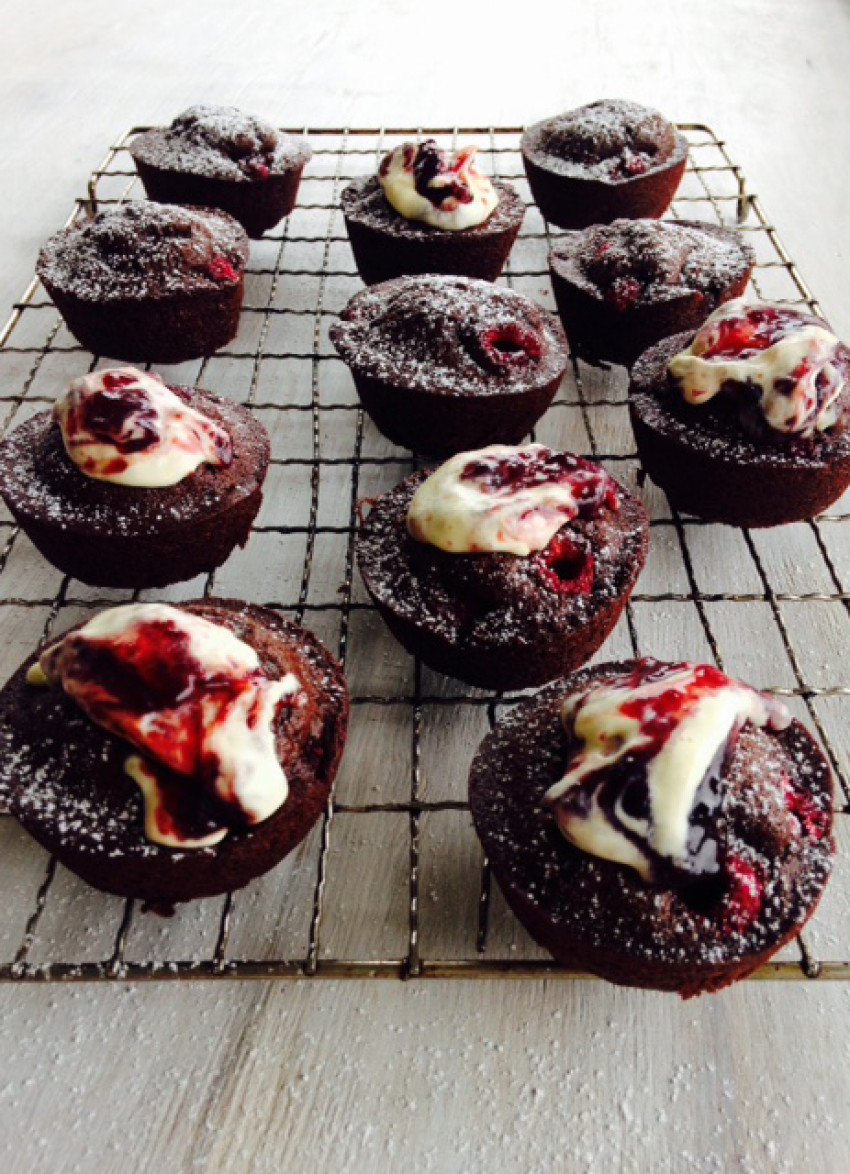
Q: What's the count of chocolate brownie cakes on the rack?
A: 11